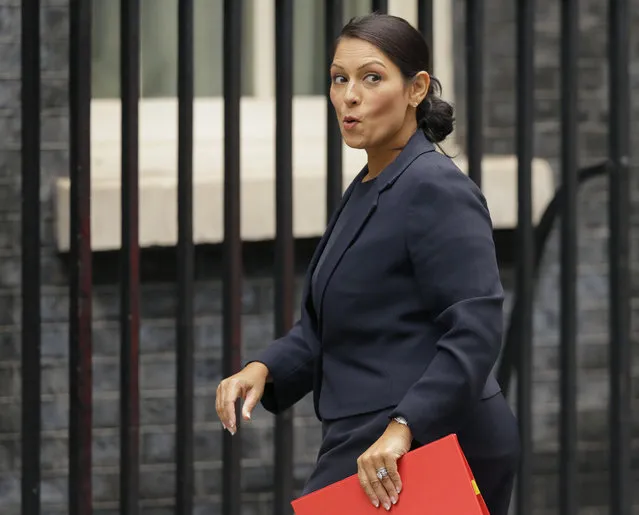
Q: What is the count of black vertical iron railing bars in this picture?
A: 13